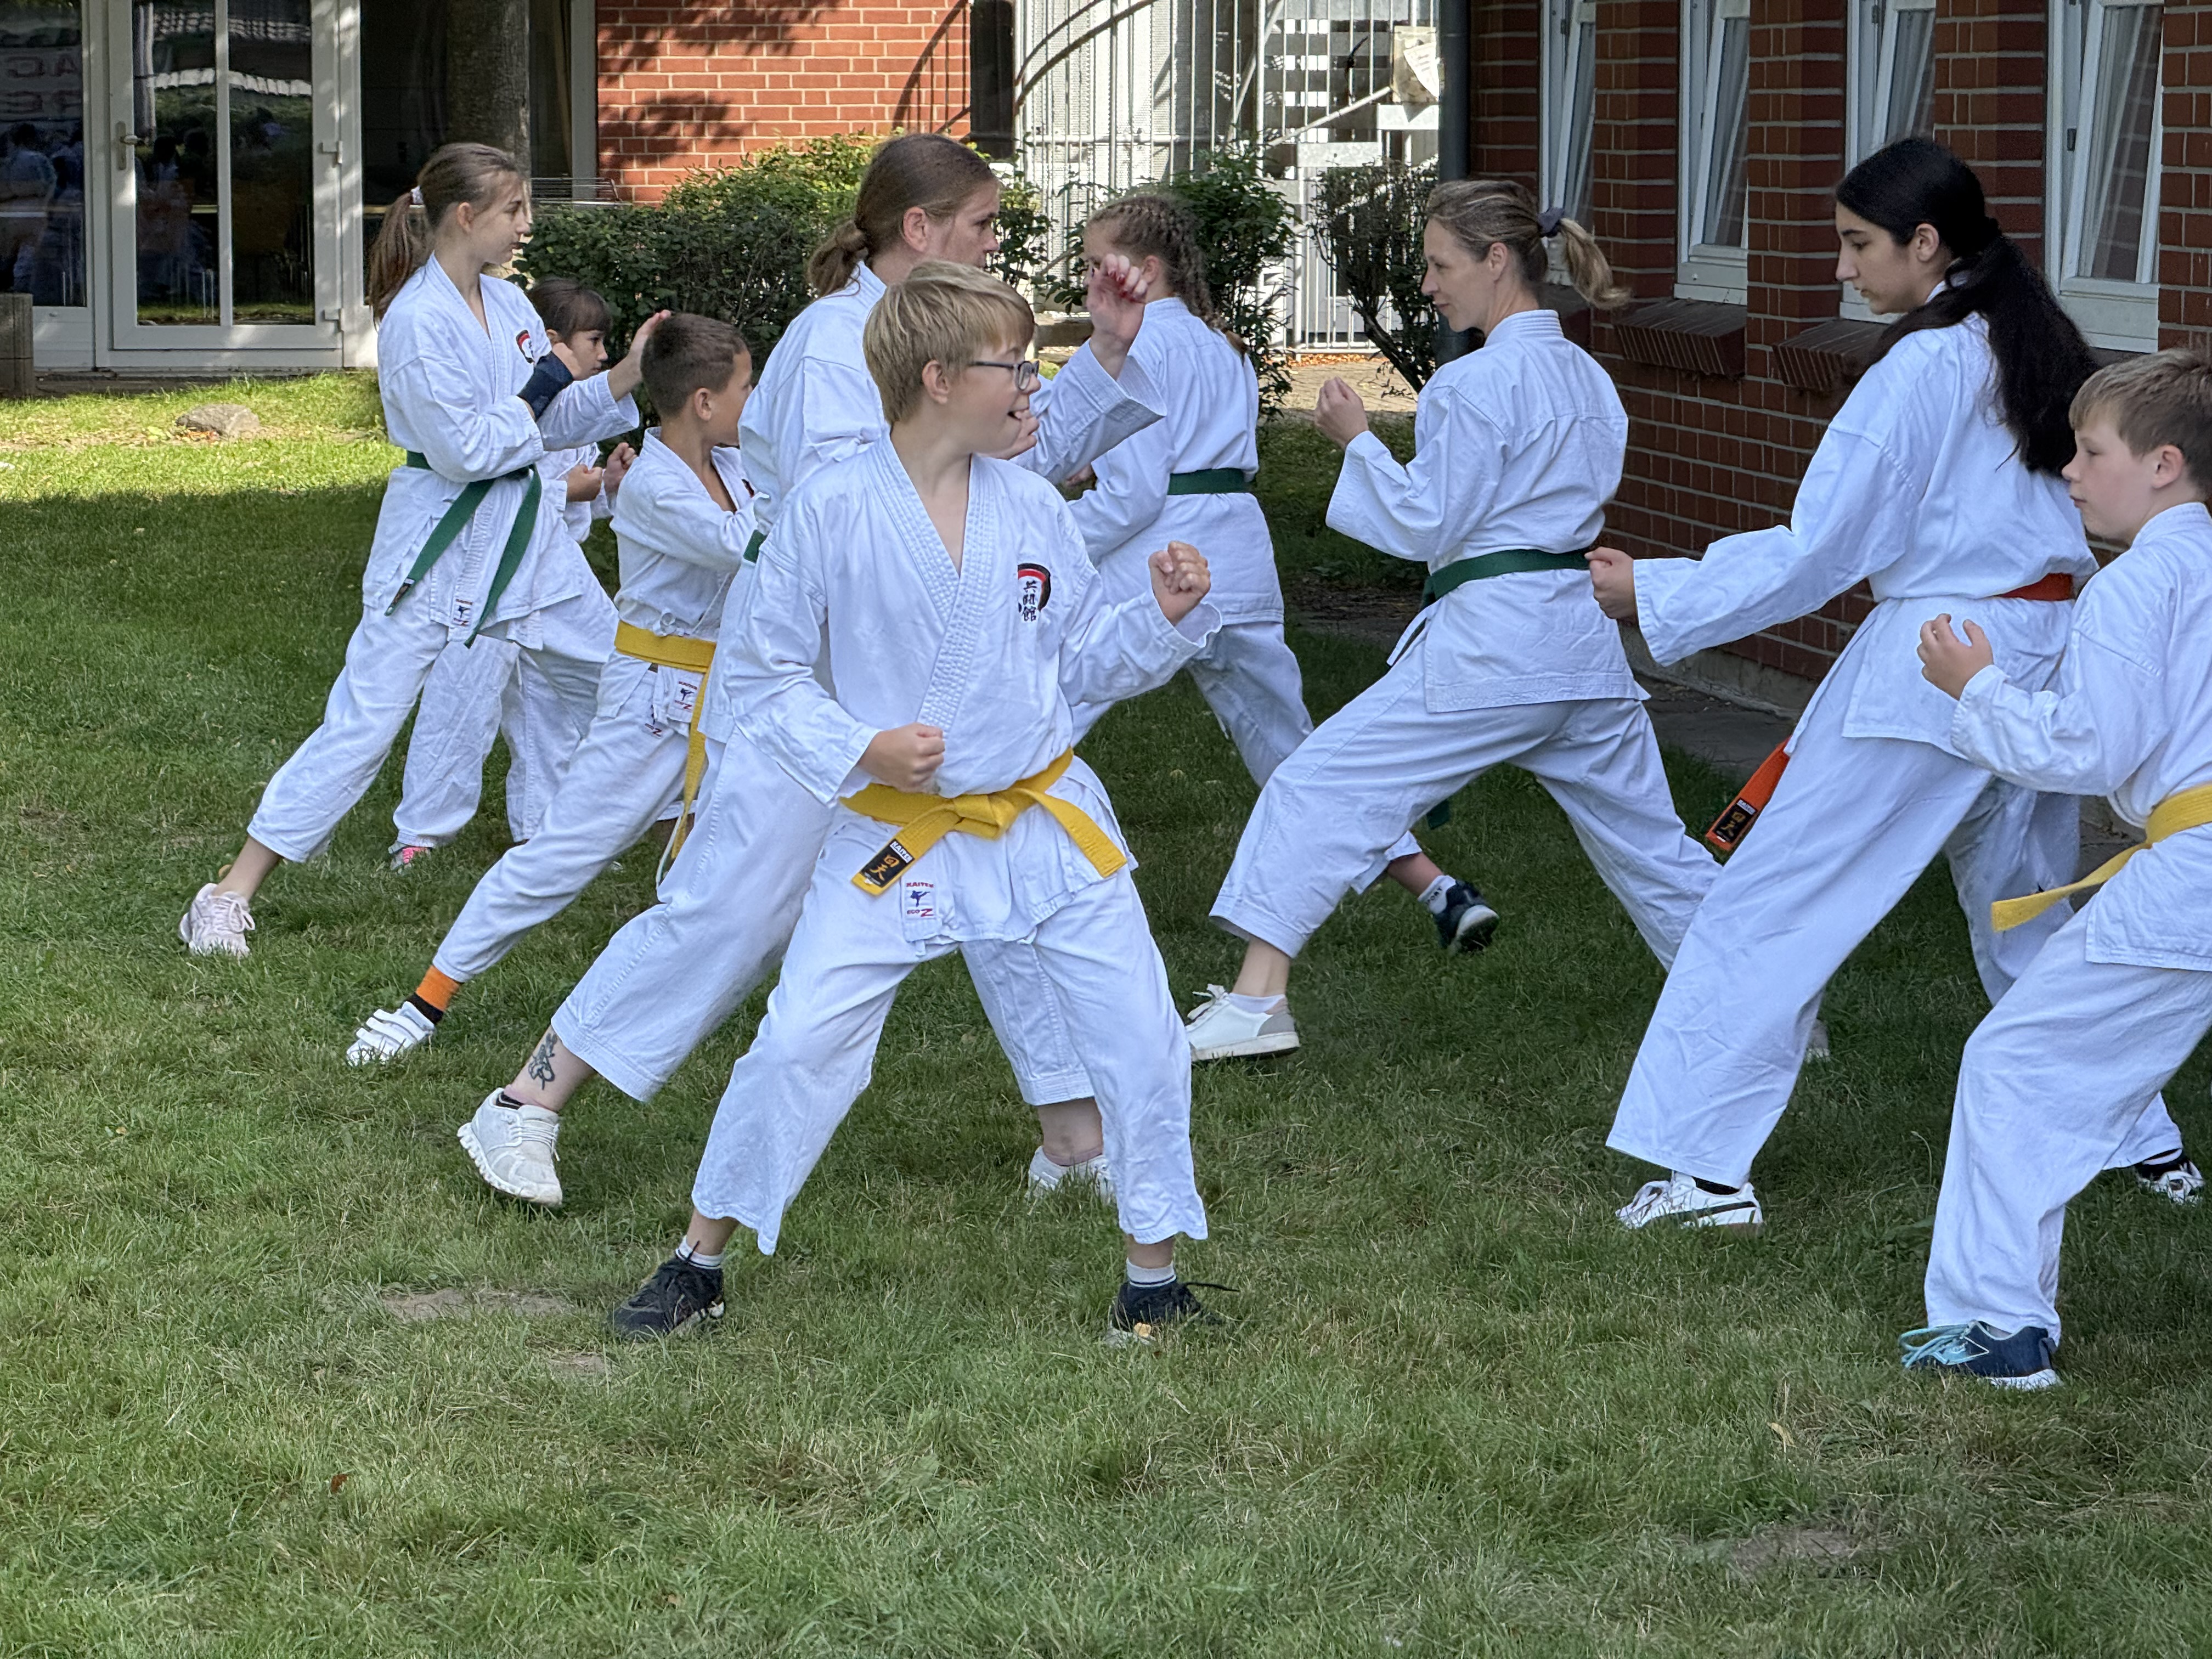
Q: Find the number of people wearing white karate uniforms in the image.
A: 9